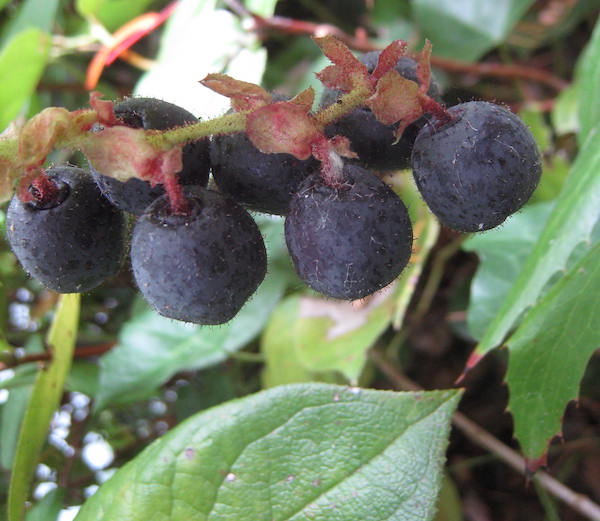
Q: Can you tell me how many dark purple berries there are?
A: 7